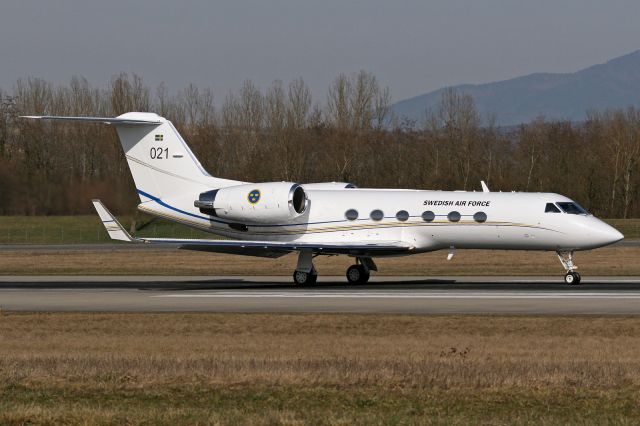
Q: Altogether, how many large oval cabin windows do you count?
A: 6